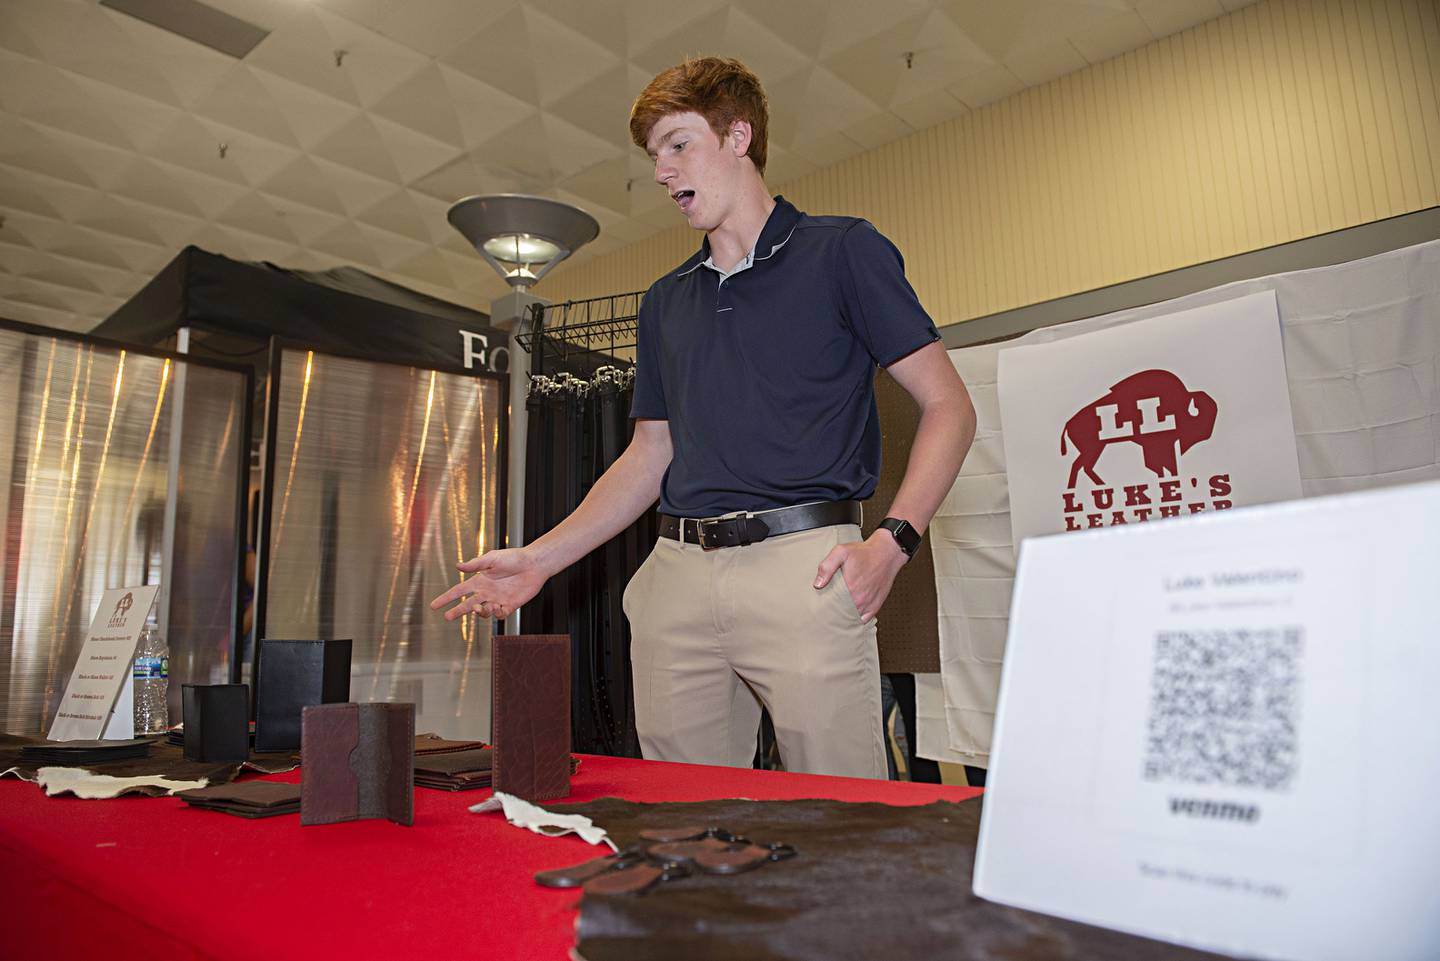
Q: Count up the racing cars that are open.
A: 0